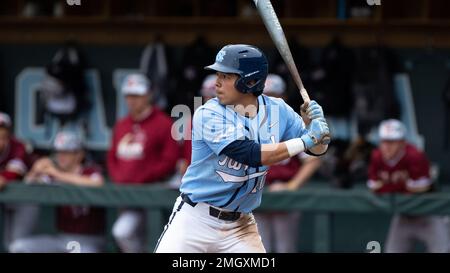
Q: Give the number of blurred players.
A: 6